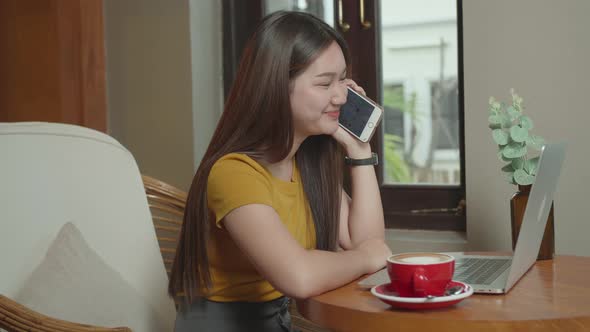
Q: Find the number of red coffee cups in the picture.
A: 1